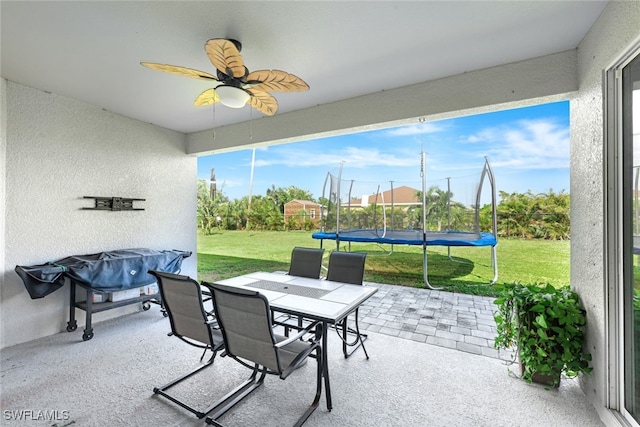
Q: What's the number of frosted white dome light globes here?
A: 1